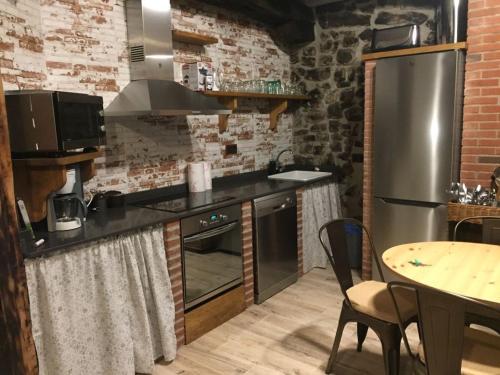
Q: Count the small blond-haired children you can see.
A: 0